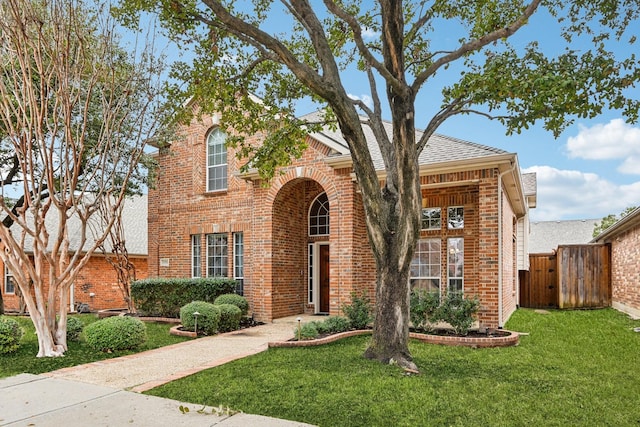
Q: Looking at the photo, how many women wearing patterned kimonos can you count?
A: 0